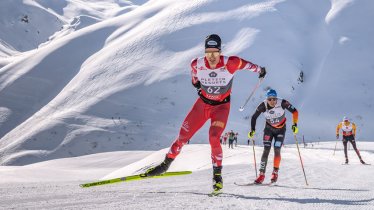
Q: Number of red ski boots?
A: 2